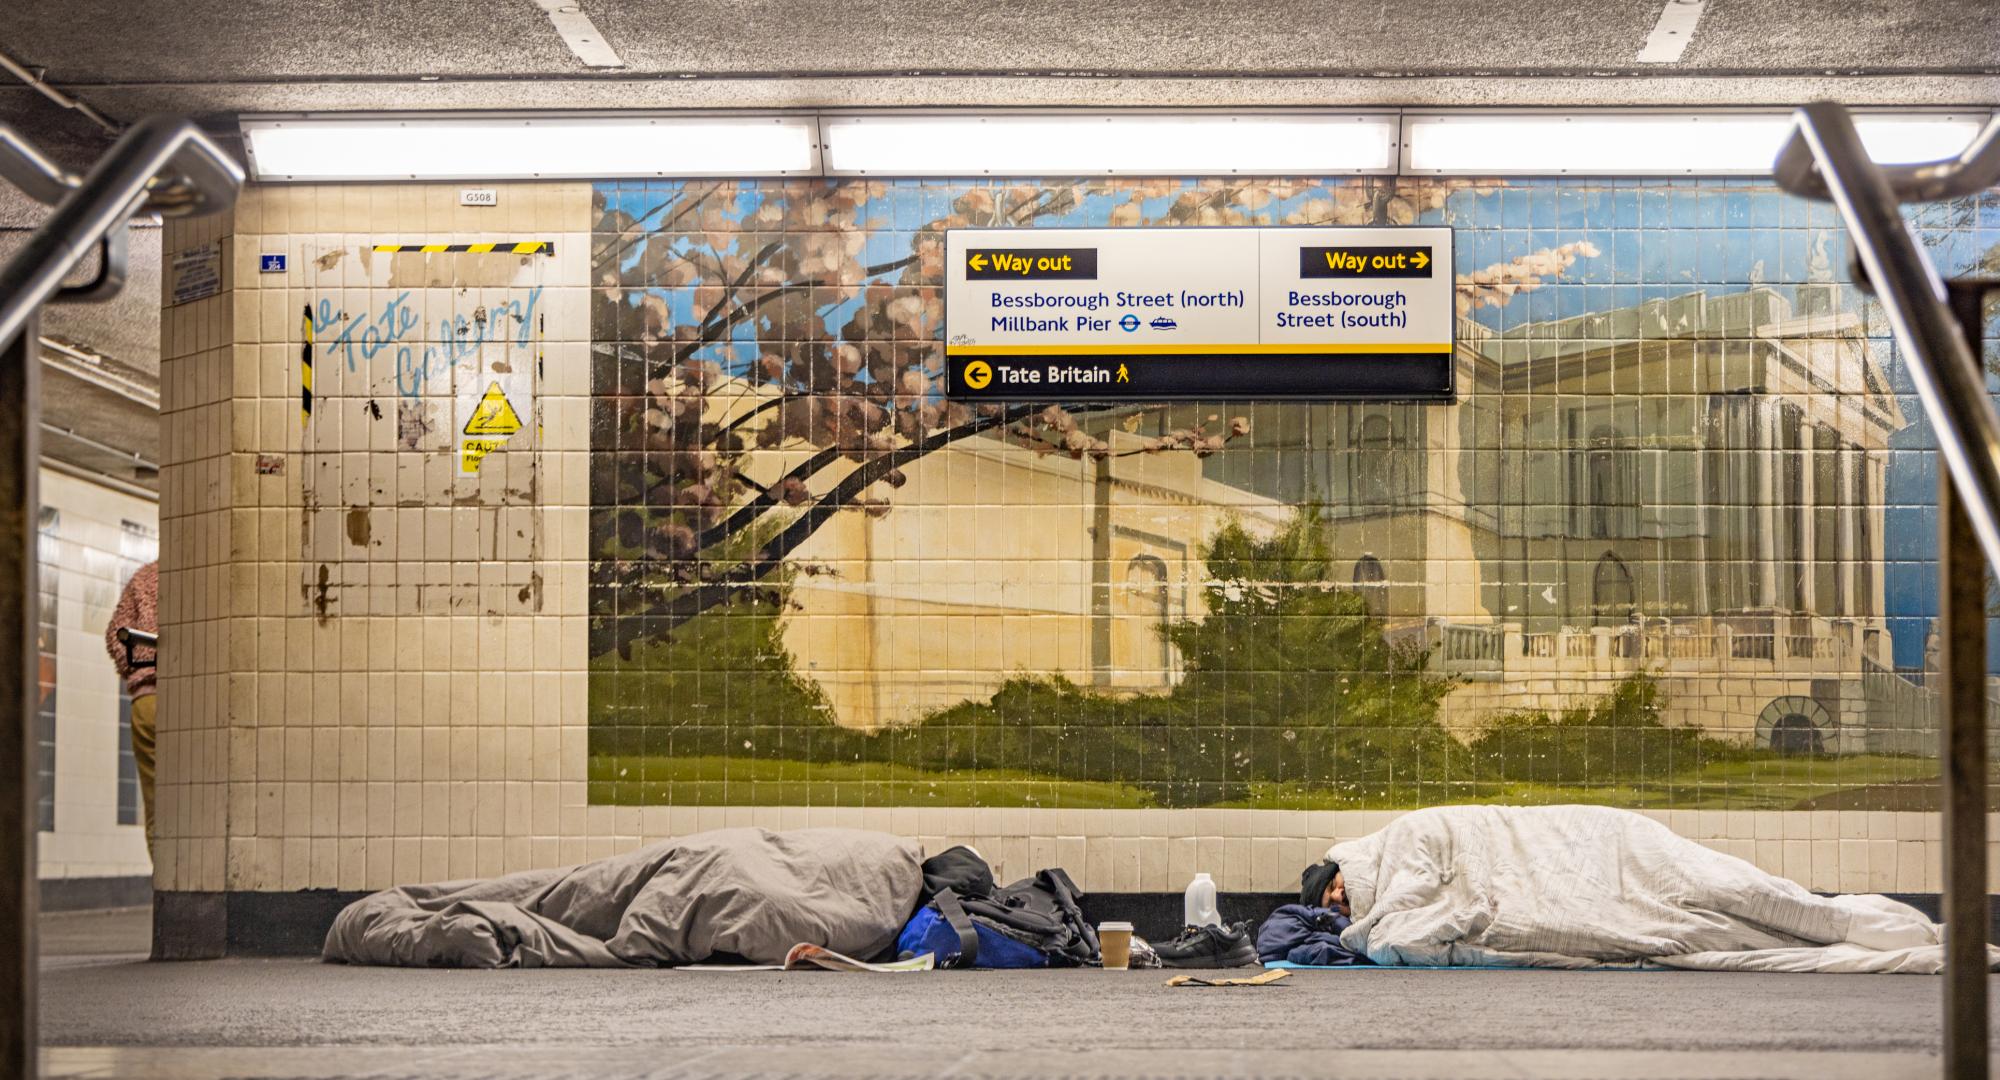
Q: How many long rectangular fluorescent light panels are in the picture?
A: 3